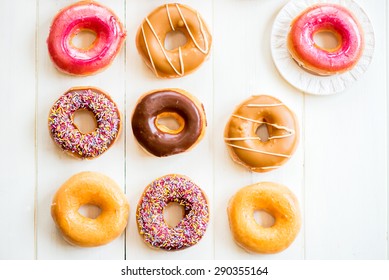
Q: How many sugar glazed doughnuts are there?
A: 2